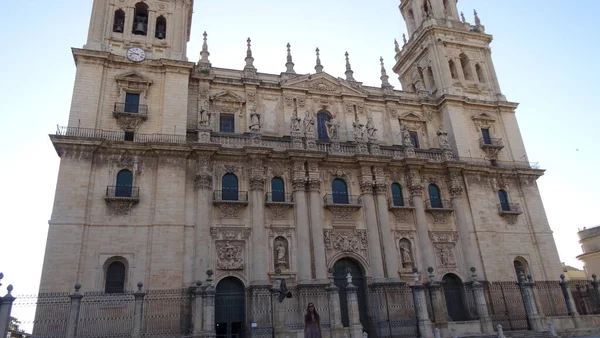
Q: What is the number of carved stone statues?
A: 11